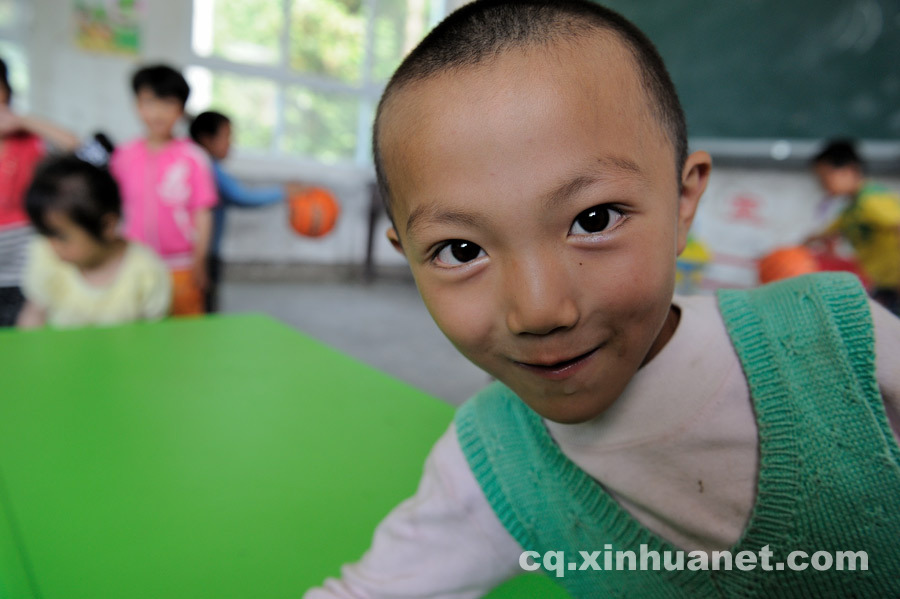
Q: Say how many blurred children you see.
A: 5